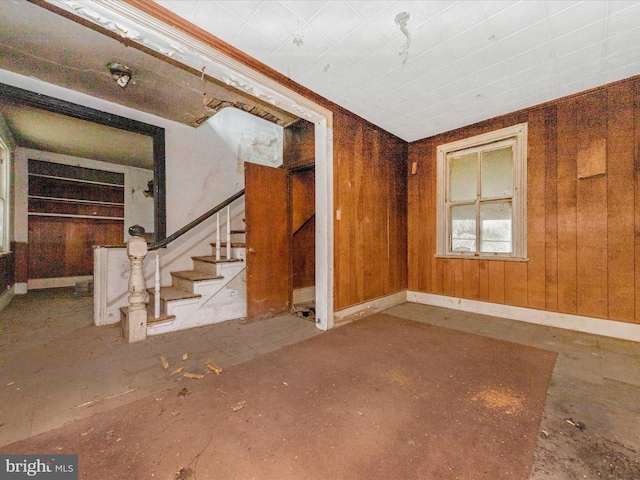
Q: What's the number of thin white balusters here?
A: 3